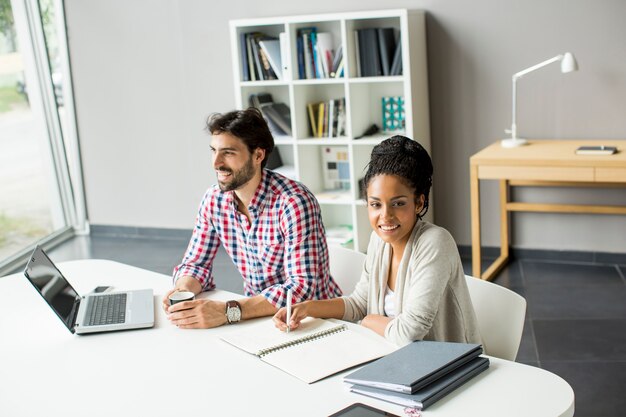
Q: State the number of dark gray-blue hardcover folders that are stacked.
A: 2